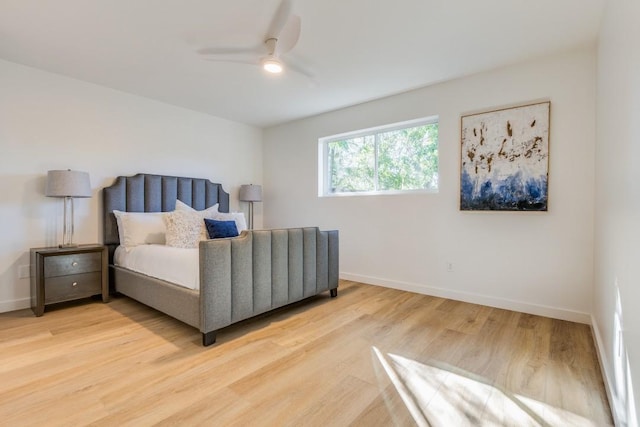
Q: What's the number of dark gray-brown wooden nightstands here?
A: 1